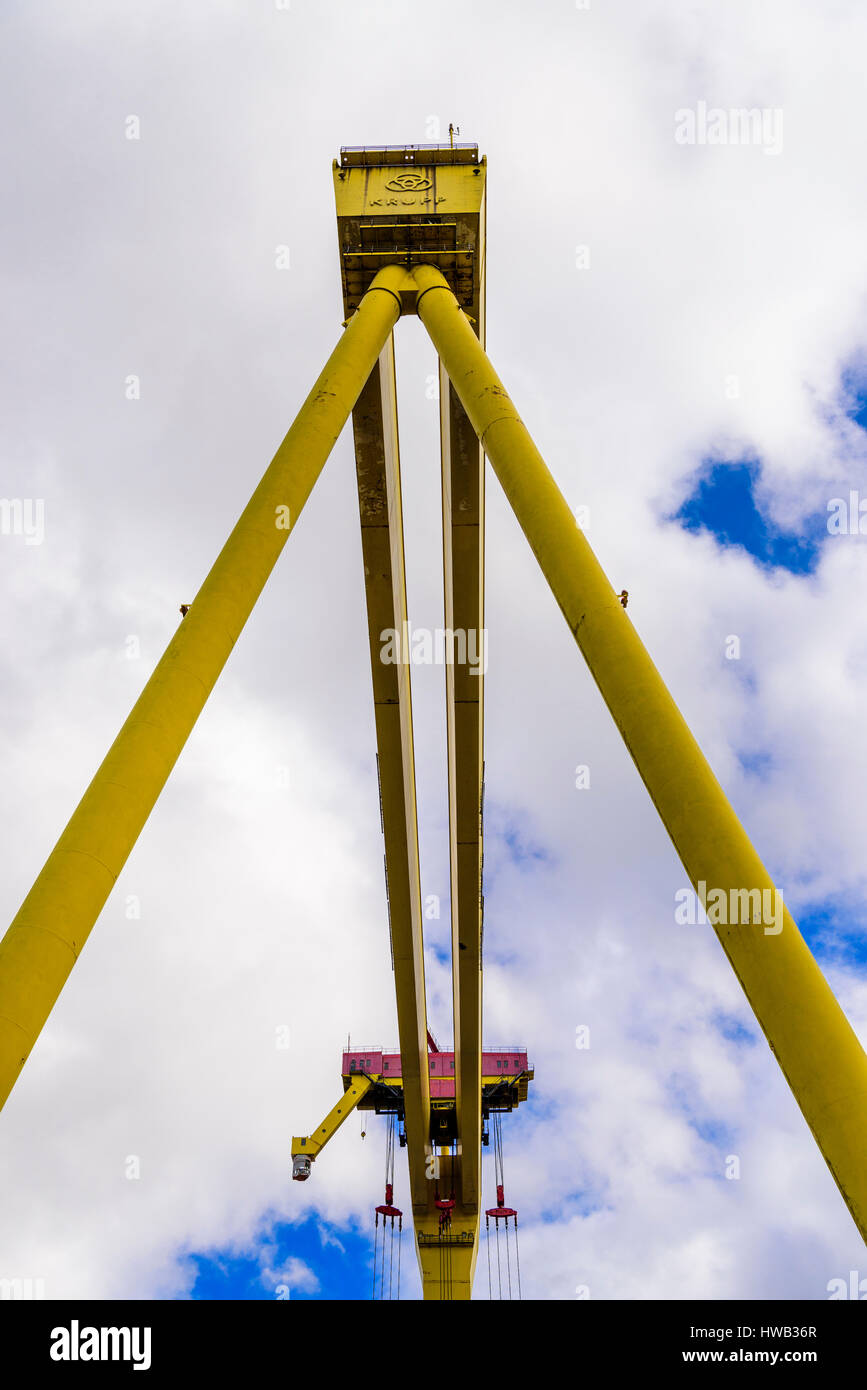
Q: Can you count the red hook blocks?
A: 3